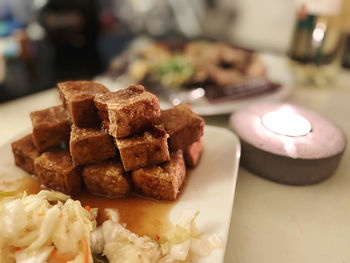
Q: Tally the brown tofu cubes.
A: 11